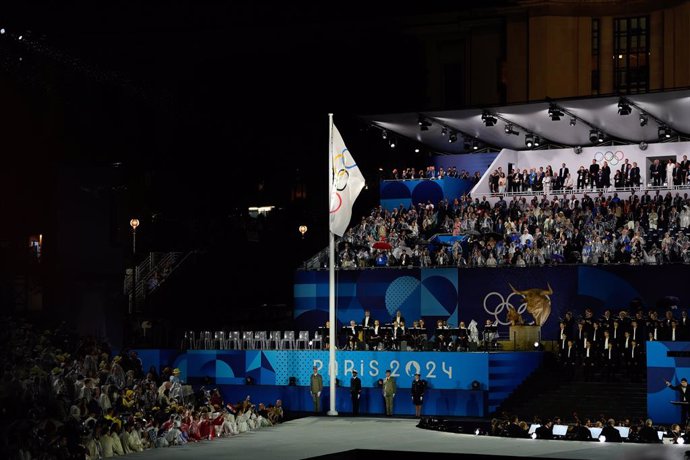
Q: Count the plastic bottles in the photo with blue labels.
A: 0